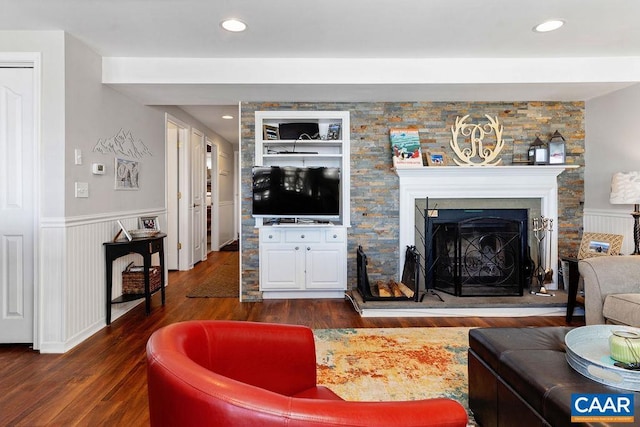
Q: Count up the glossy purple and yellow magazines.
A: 0